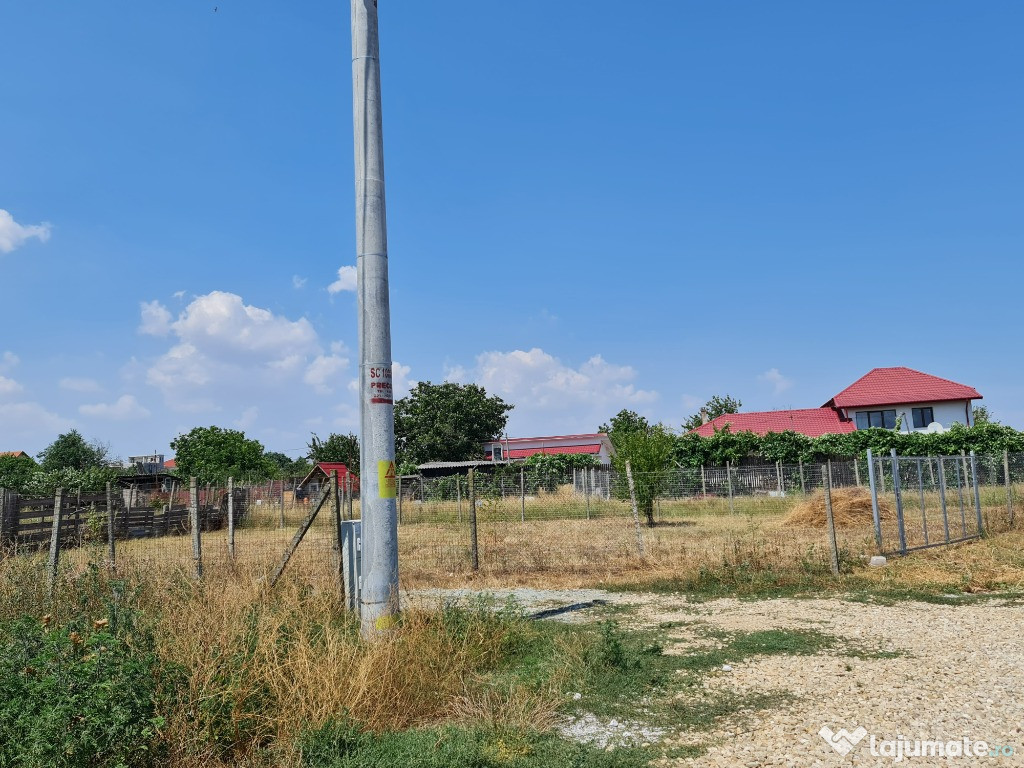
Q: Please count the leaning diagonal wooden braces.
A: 1